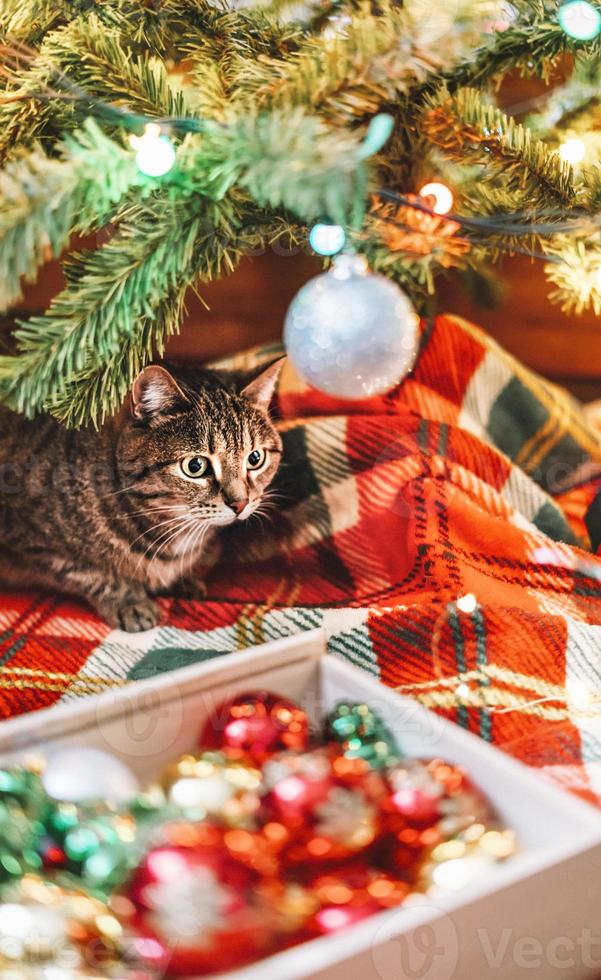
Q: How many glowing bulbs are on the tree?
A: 5